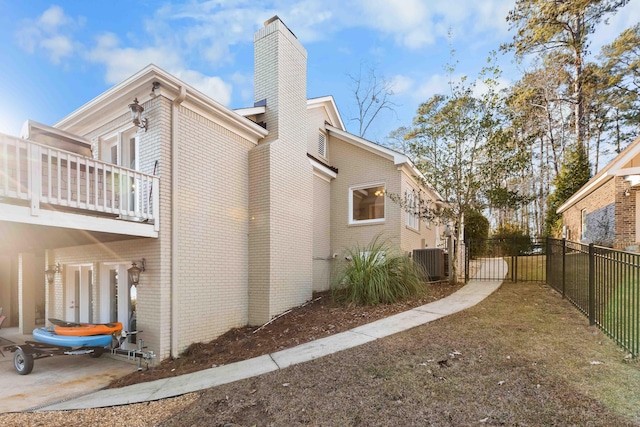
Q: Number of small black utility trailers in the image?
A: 1